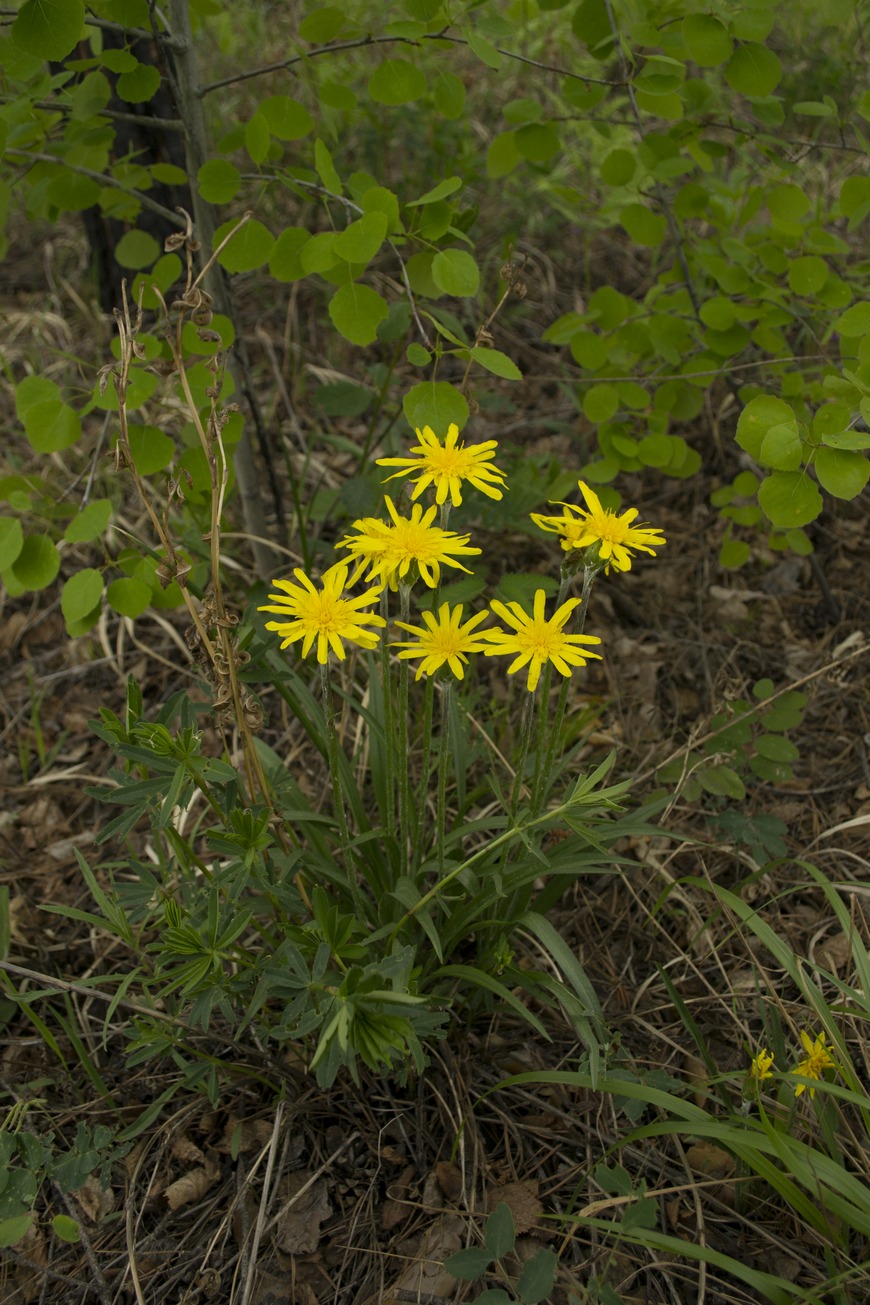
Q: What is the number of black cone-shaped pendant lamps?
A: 0